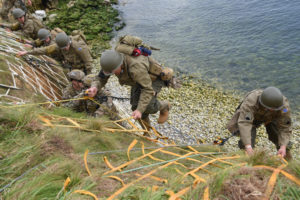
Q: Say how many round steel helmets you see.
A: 5